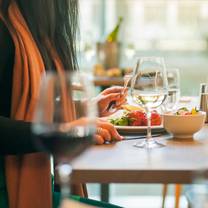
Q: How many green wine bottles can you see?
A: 1